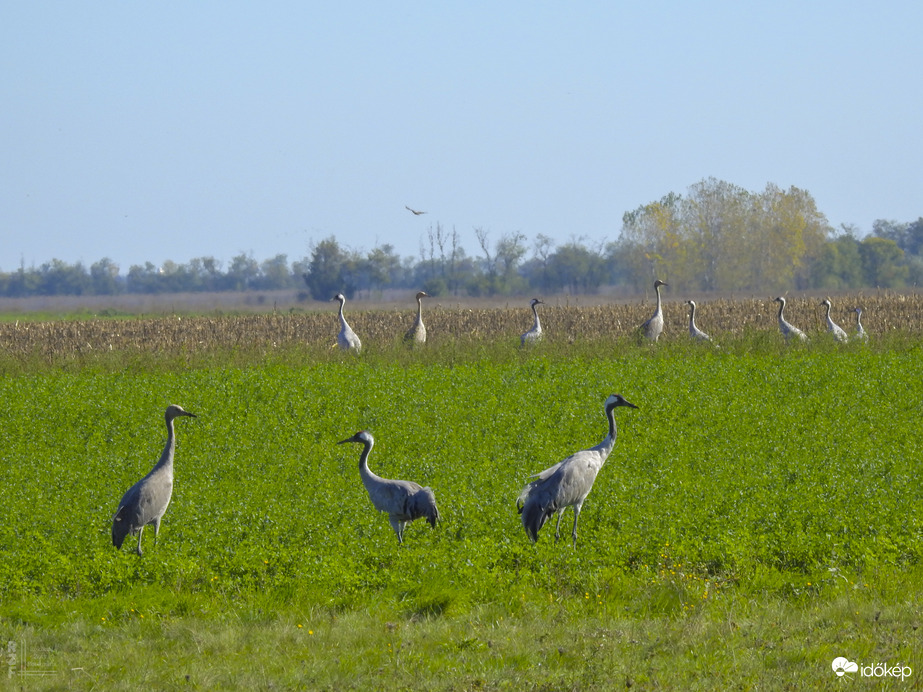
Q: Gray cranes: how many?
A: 11